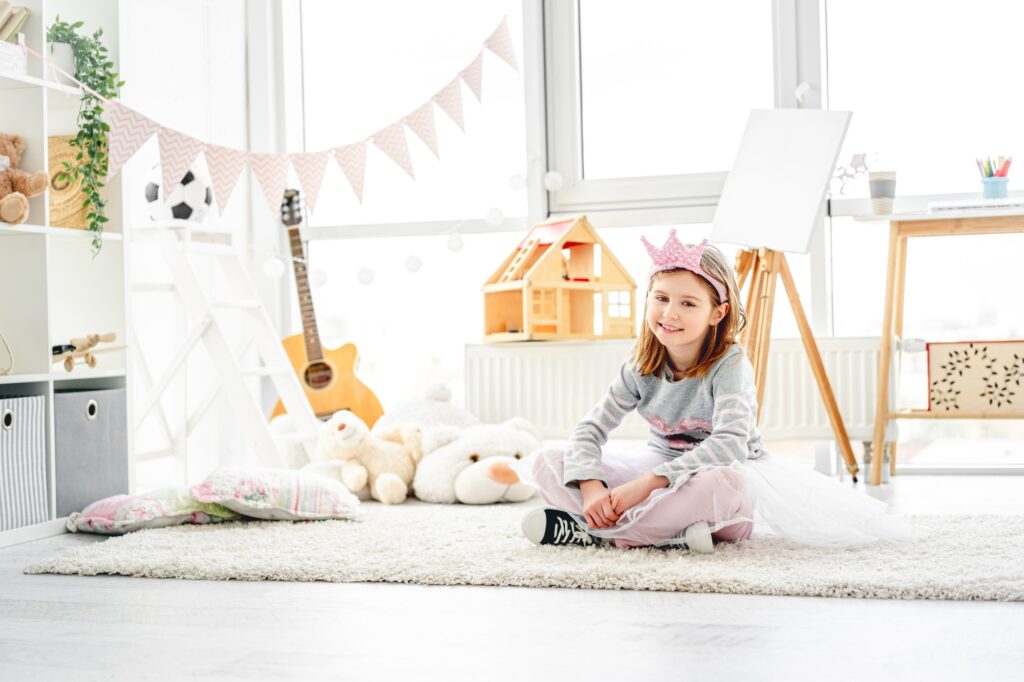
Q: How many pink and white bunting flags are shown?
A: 11